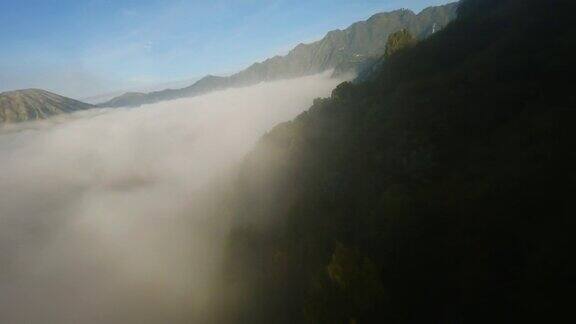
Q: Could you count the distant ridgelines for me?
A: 2